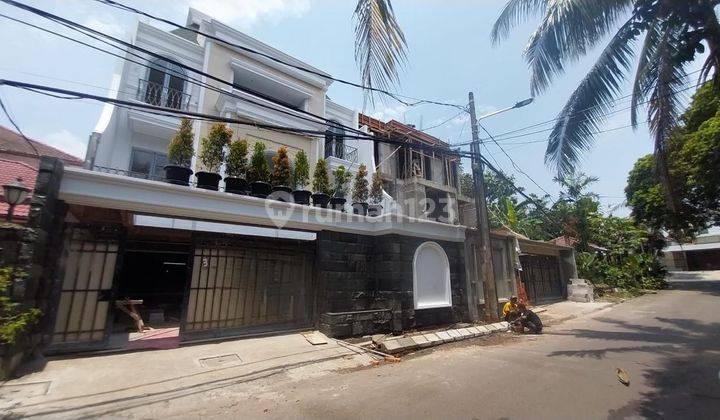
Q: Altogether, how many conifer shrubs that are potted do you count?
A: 10